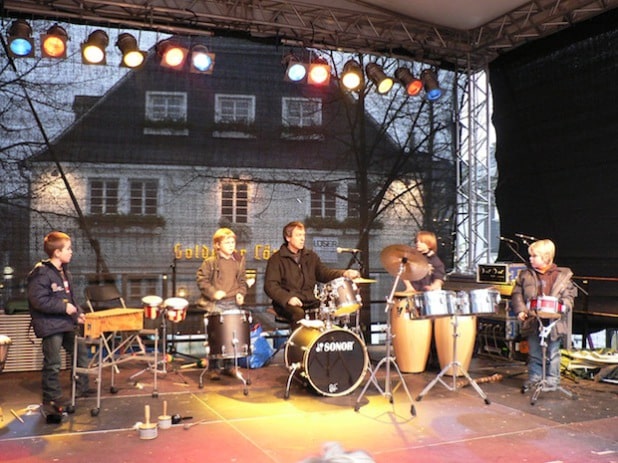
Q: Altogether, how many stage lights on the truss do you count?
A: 12